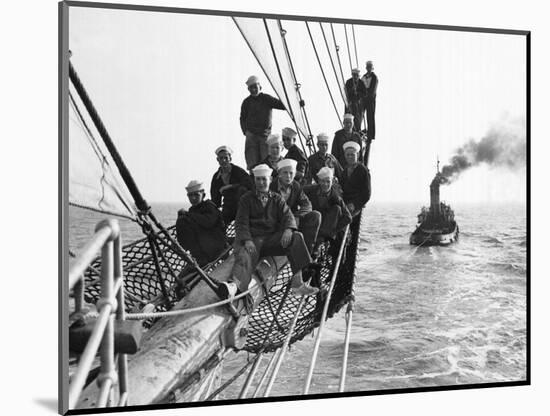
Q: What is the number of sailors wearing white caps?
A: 13